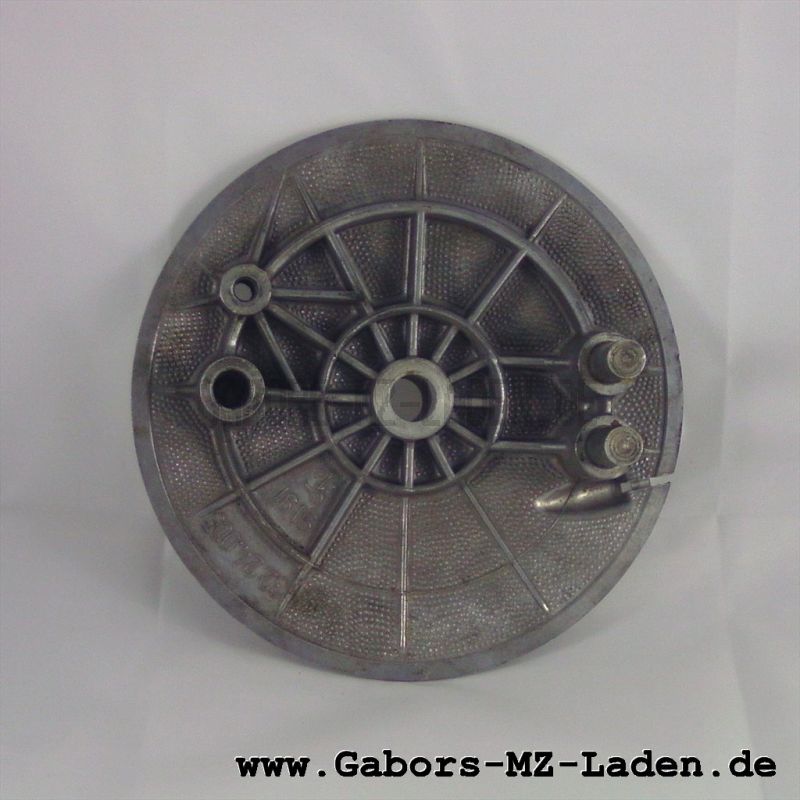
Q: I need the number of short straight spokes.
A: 12